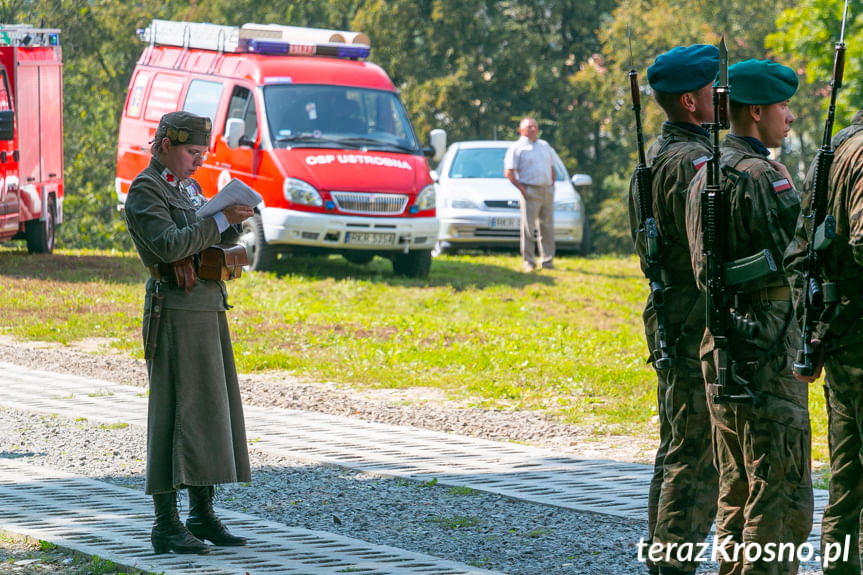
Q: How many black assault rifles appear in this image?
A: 3